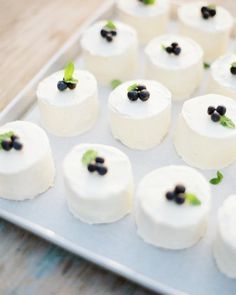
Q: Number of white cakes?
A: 12